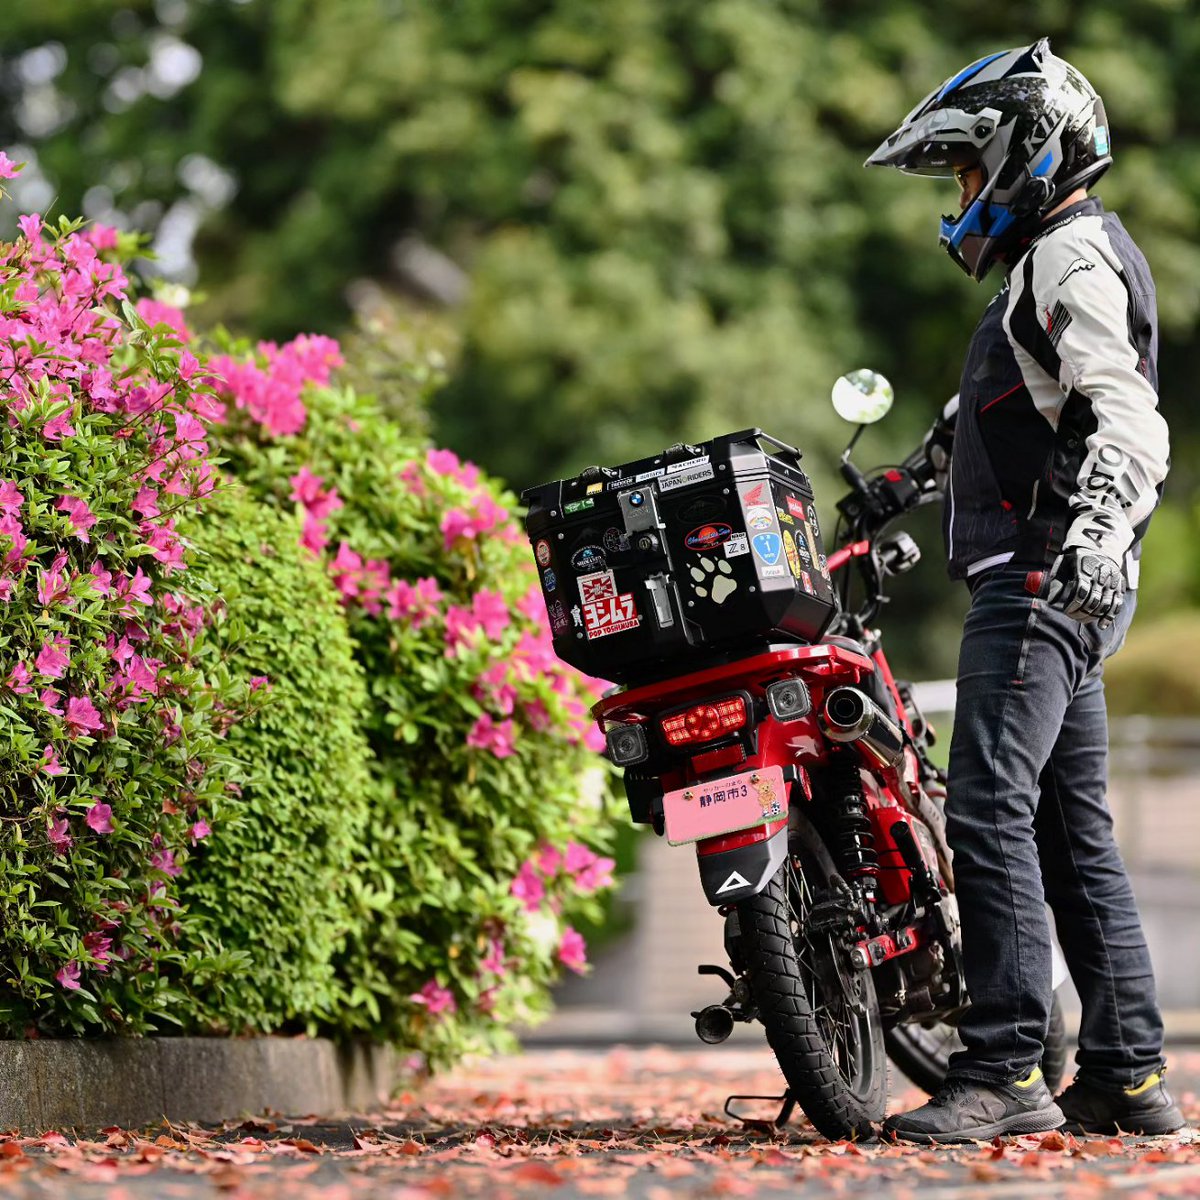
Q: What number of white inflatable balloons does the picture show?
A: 0